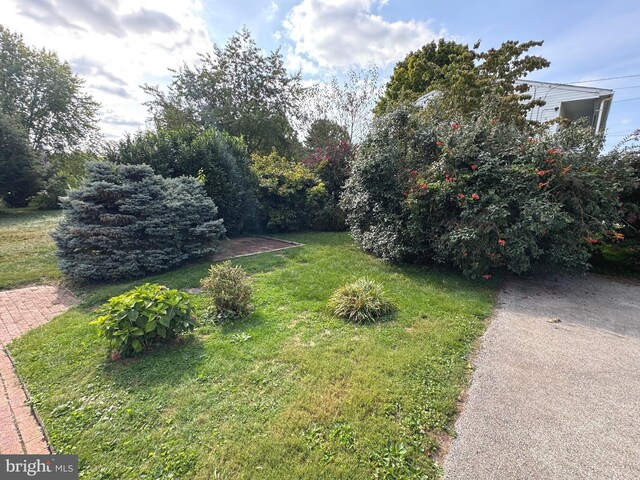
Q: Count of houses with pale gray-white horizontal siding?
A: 1